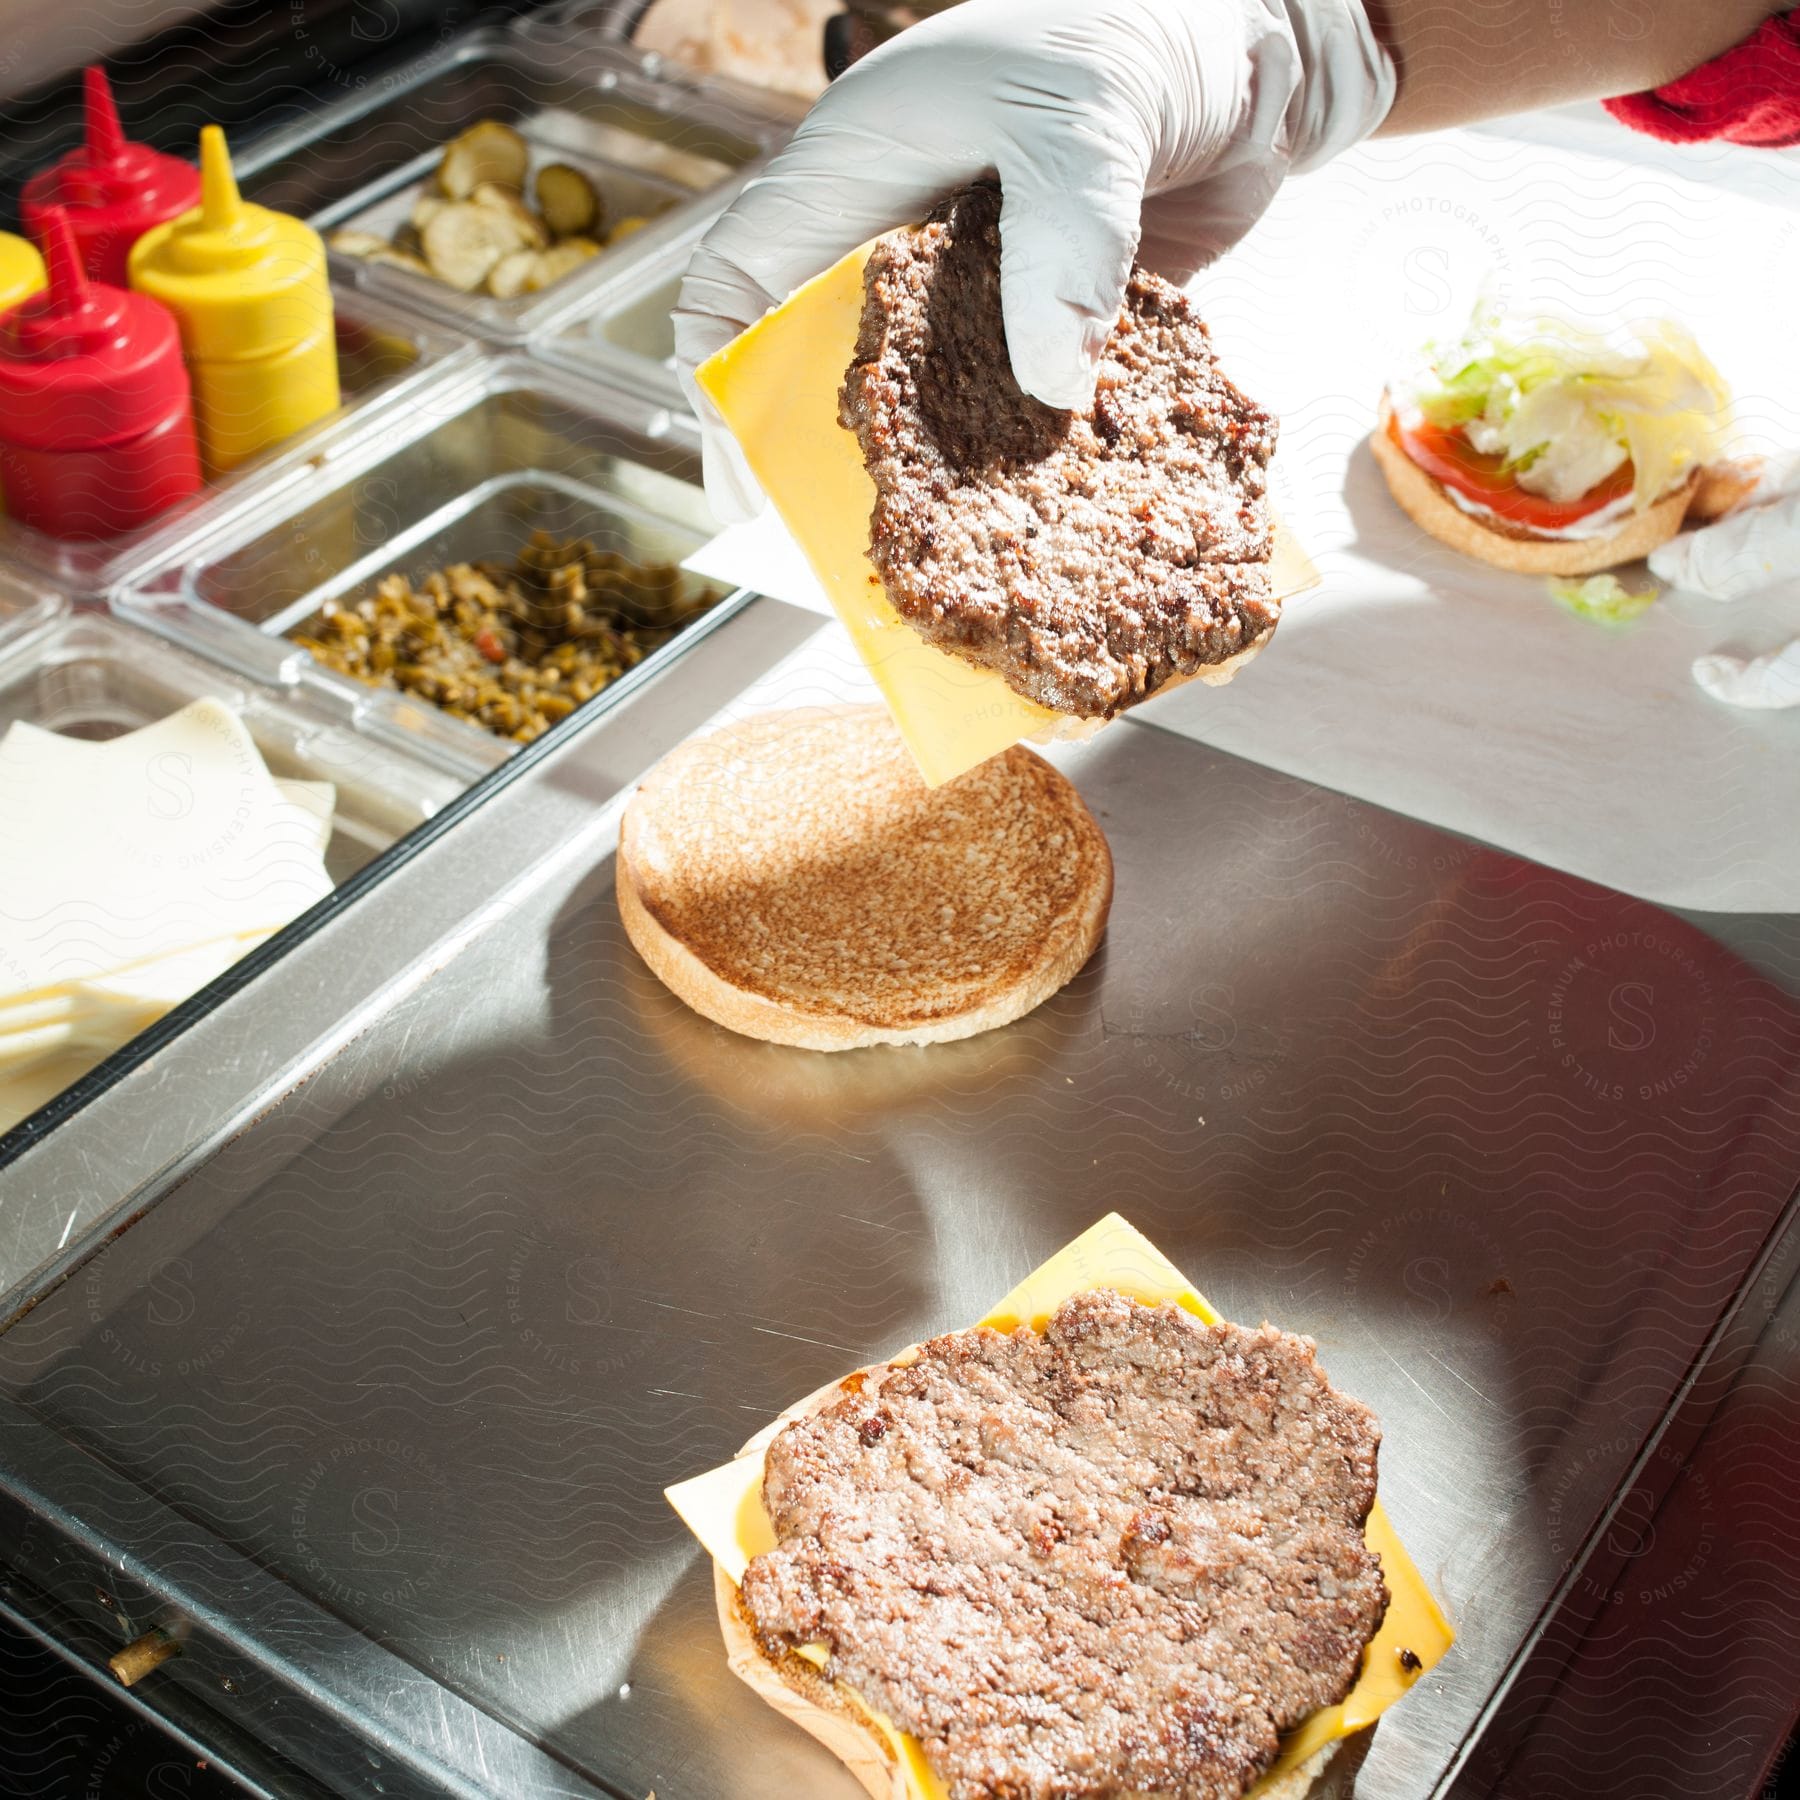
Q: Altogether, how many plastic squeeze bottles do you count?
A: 4